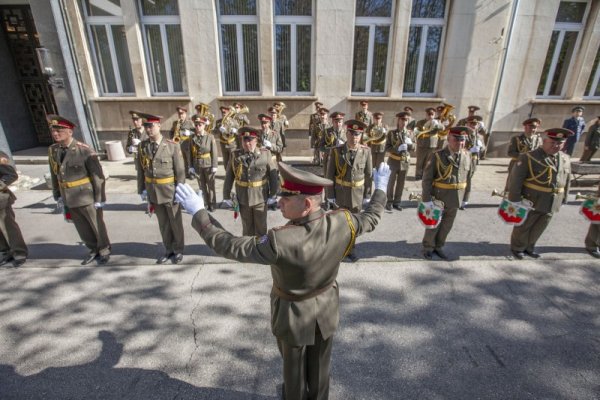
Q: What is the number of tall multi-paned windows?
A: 8